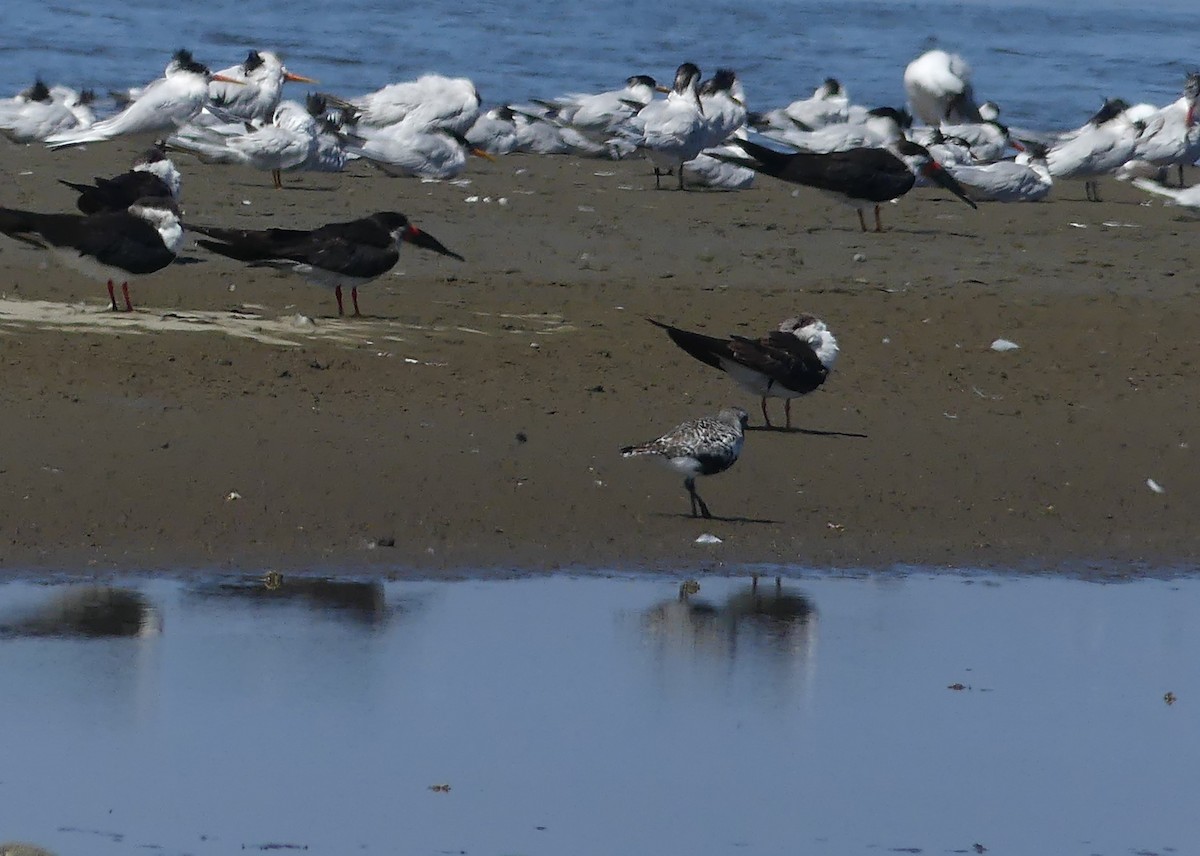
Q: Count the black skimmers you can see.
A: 5